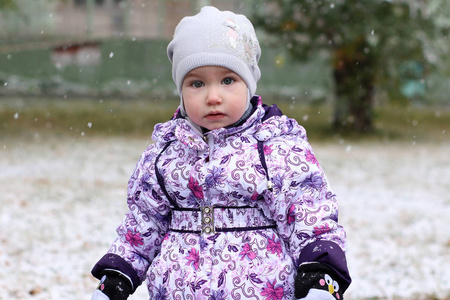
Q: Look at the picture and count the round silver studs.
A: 3